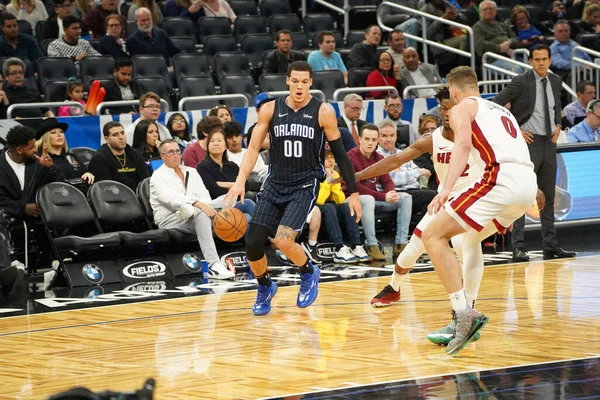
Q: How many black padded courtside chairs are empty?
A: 2